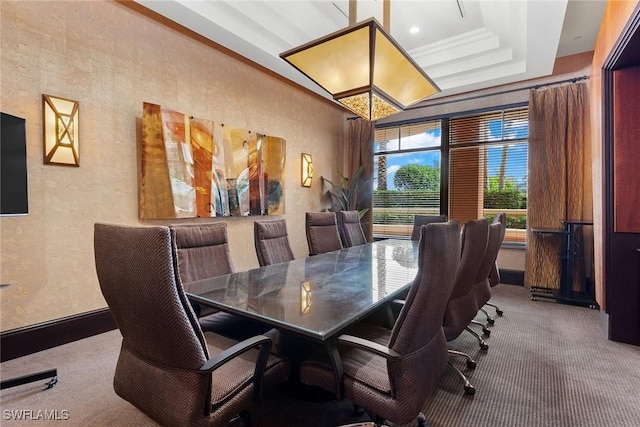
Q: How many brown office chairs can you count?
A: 10